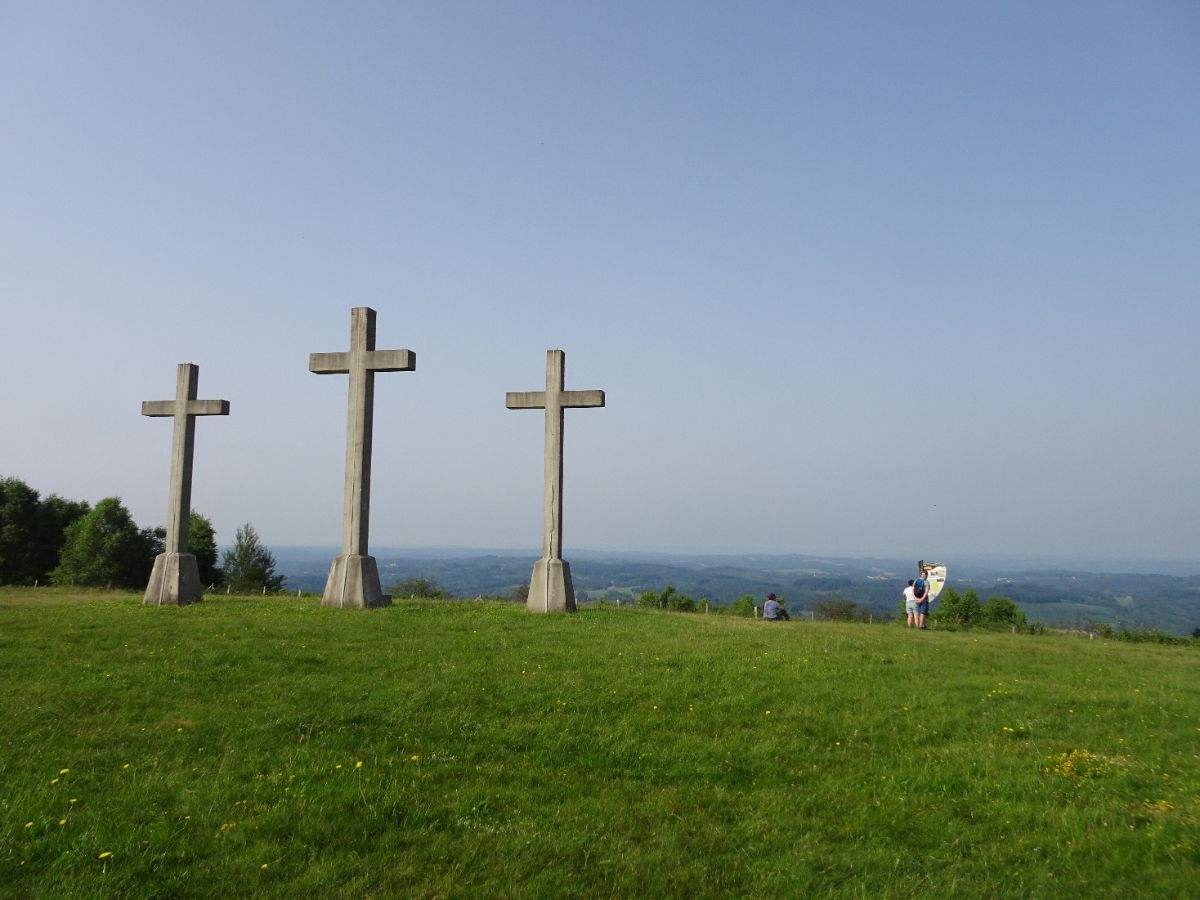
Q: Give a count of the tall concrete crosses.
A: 3